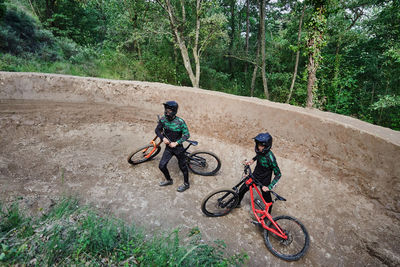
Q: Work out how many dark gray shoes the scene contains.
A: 2